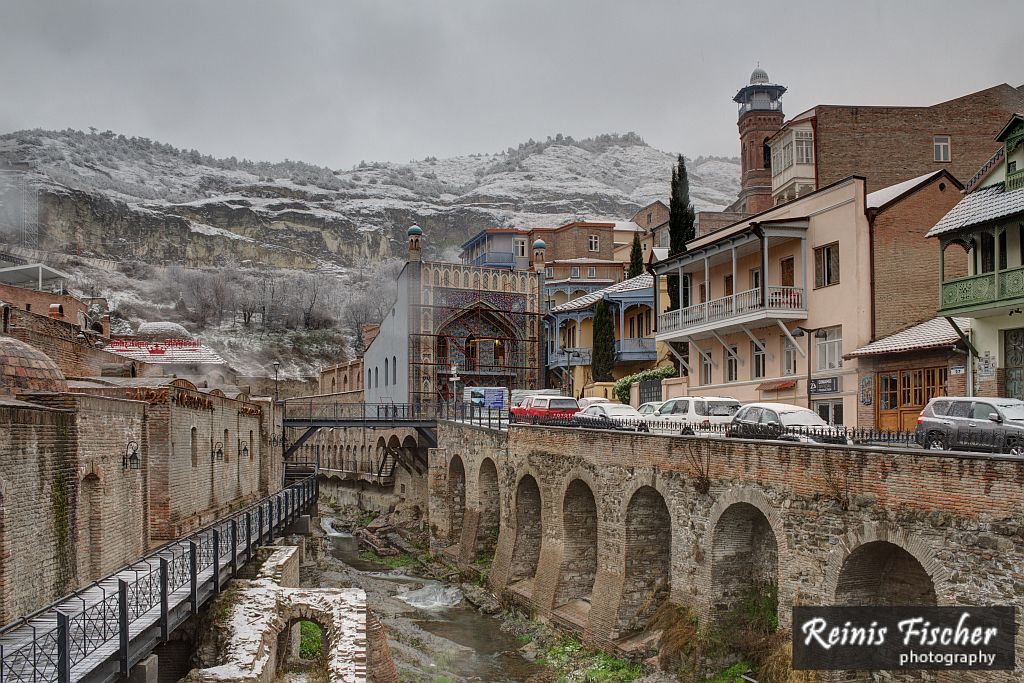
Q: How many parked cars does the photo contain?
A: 7